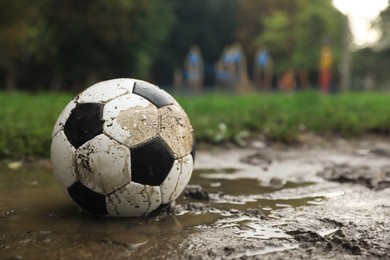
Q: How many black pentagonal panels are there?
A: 4